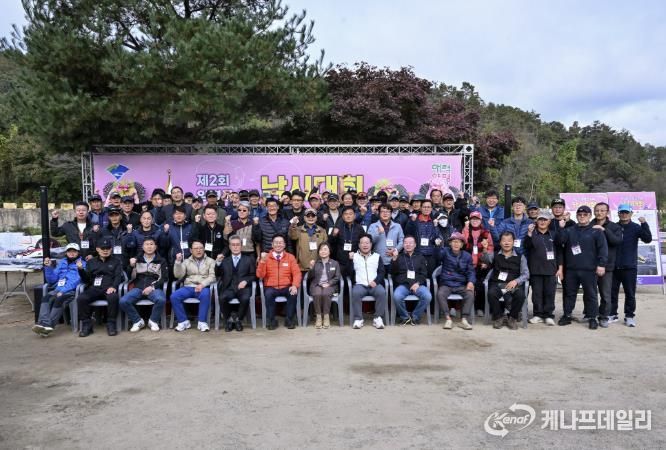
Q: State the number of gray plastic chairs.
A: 11